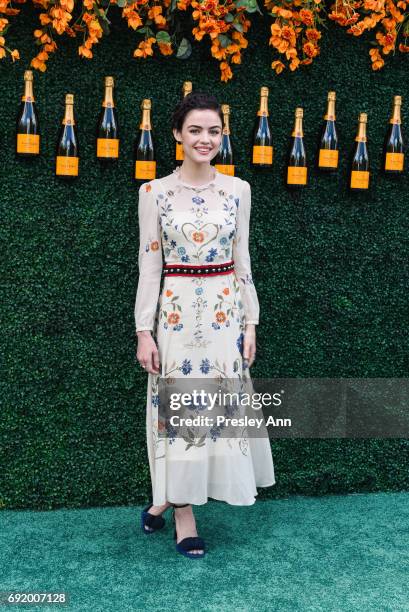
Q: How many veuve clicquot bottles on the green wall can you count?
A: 11